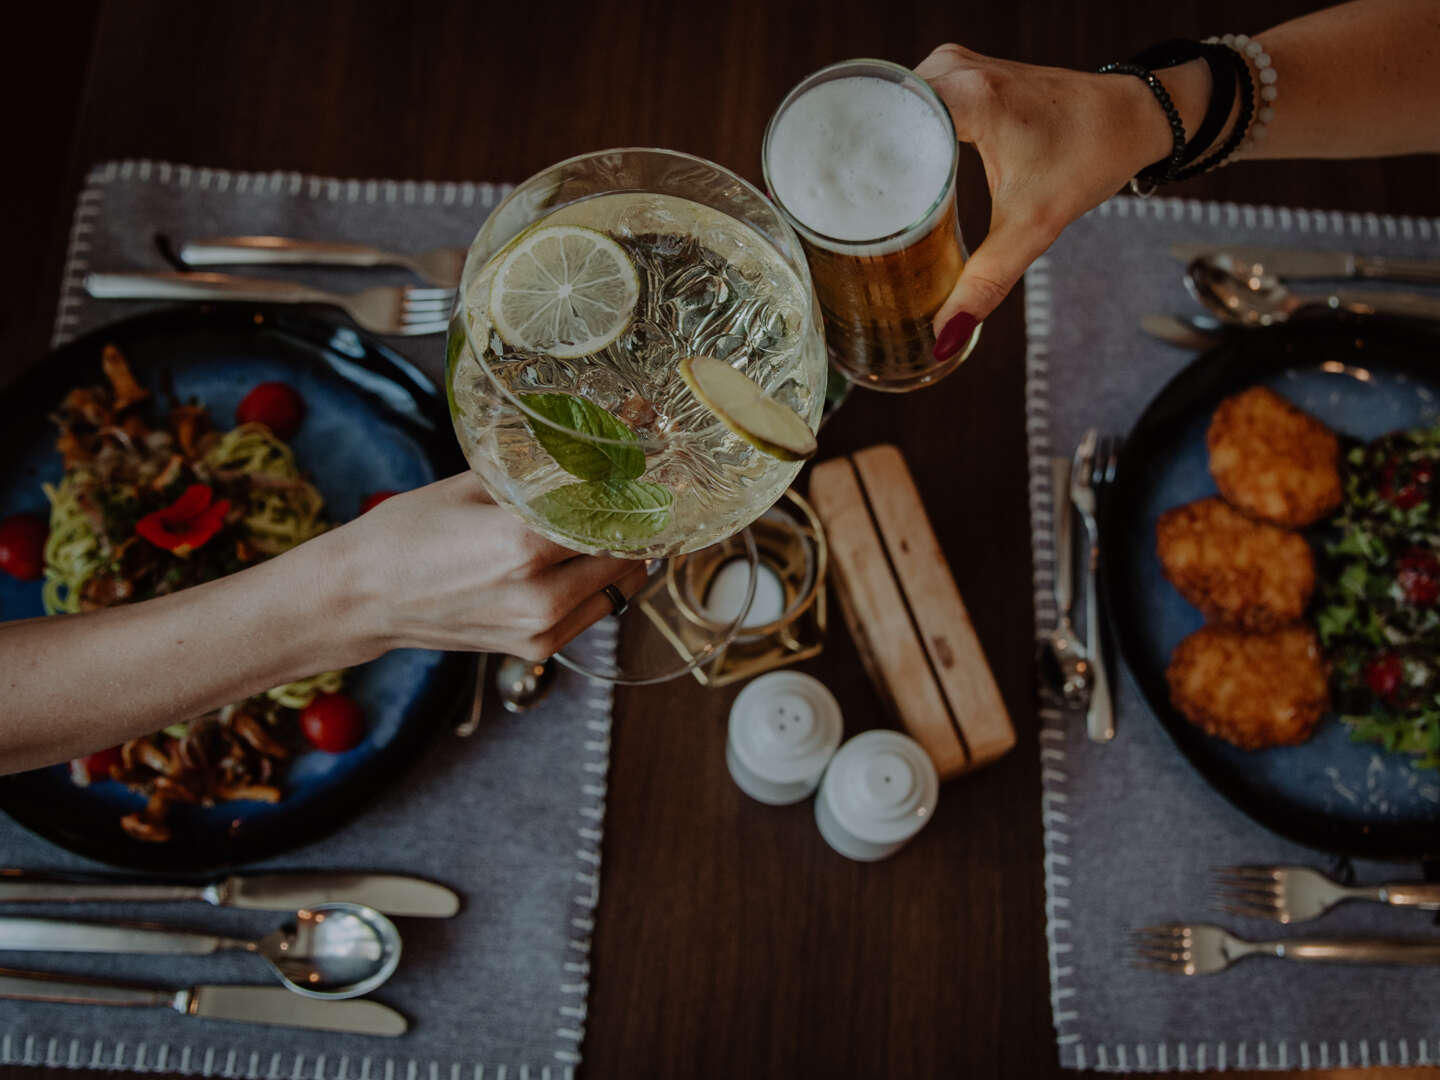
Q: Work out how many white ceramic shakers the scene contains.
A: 2